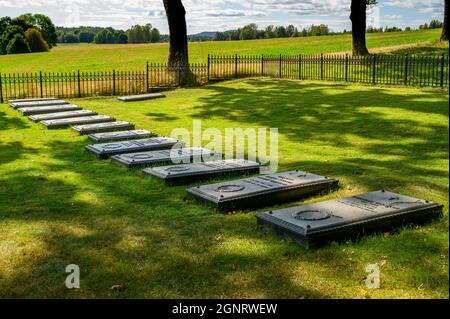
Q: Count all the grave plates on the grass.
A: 13